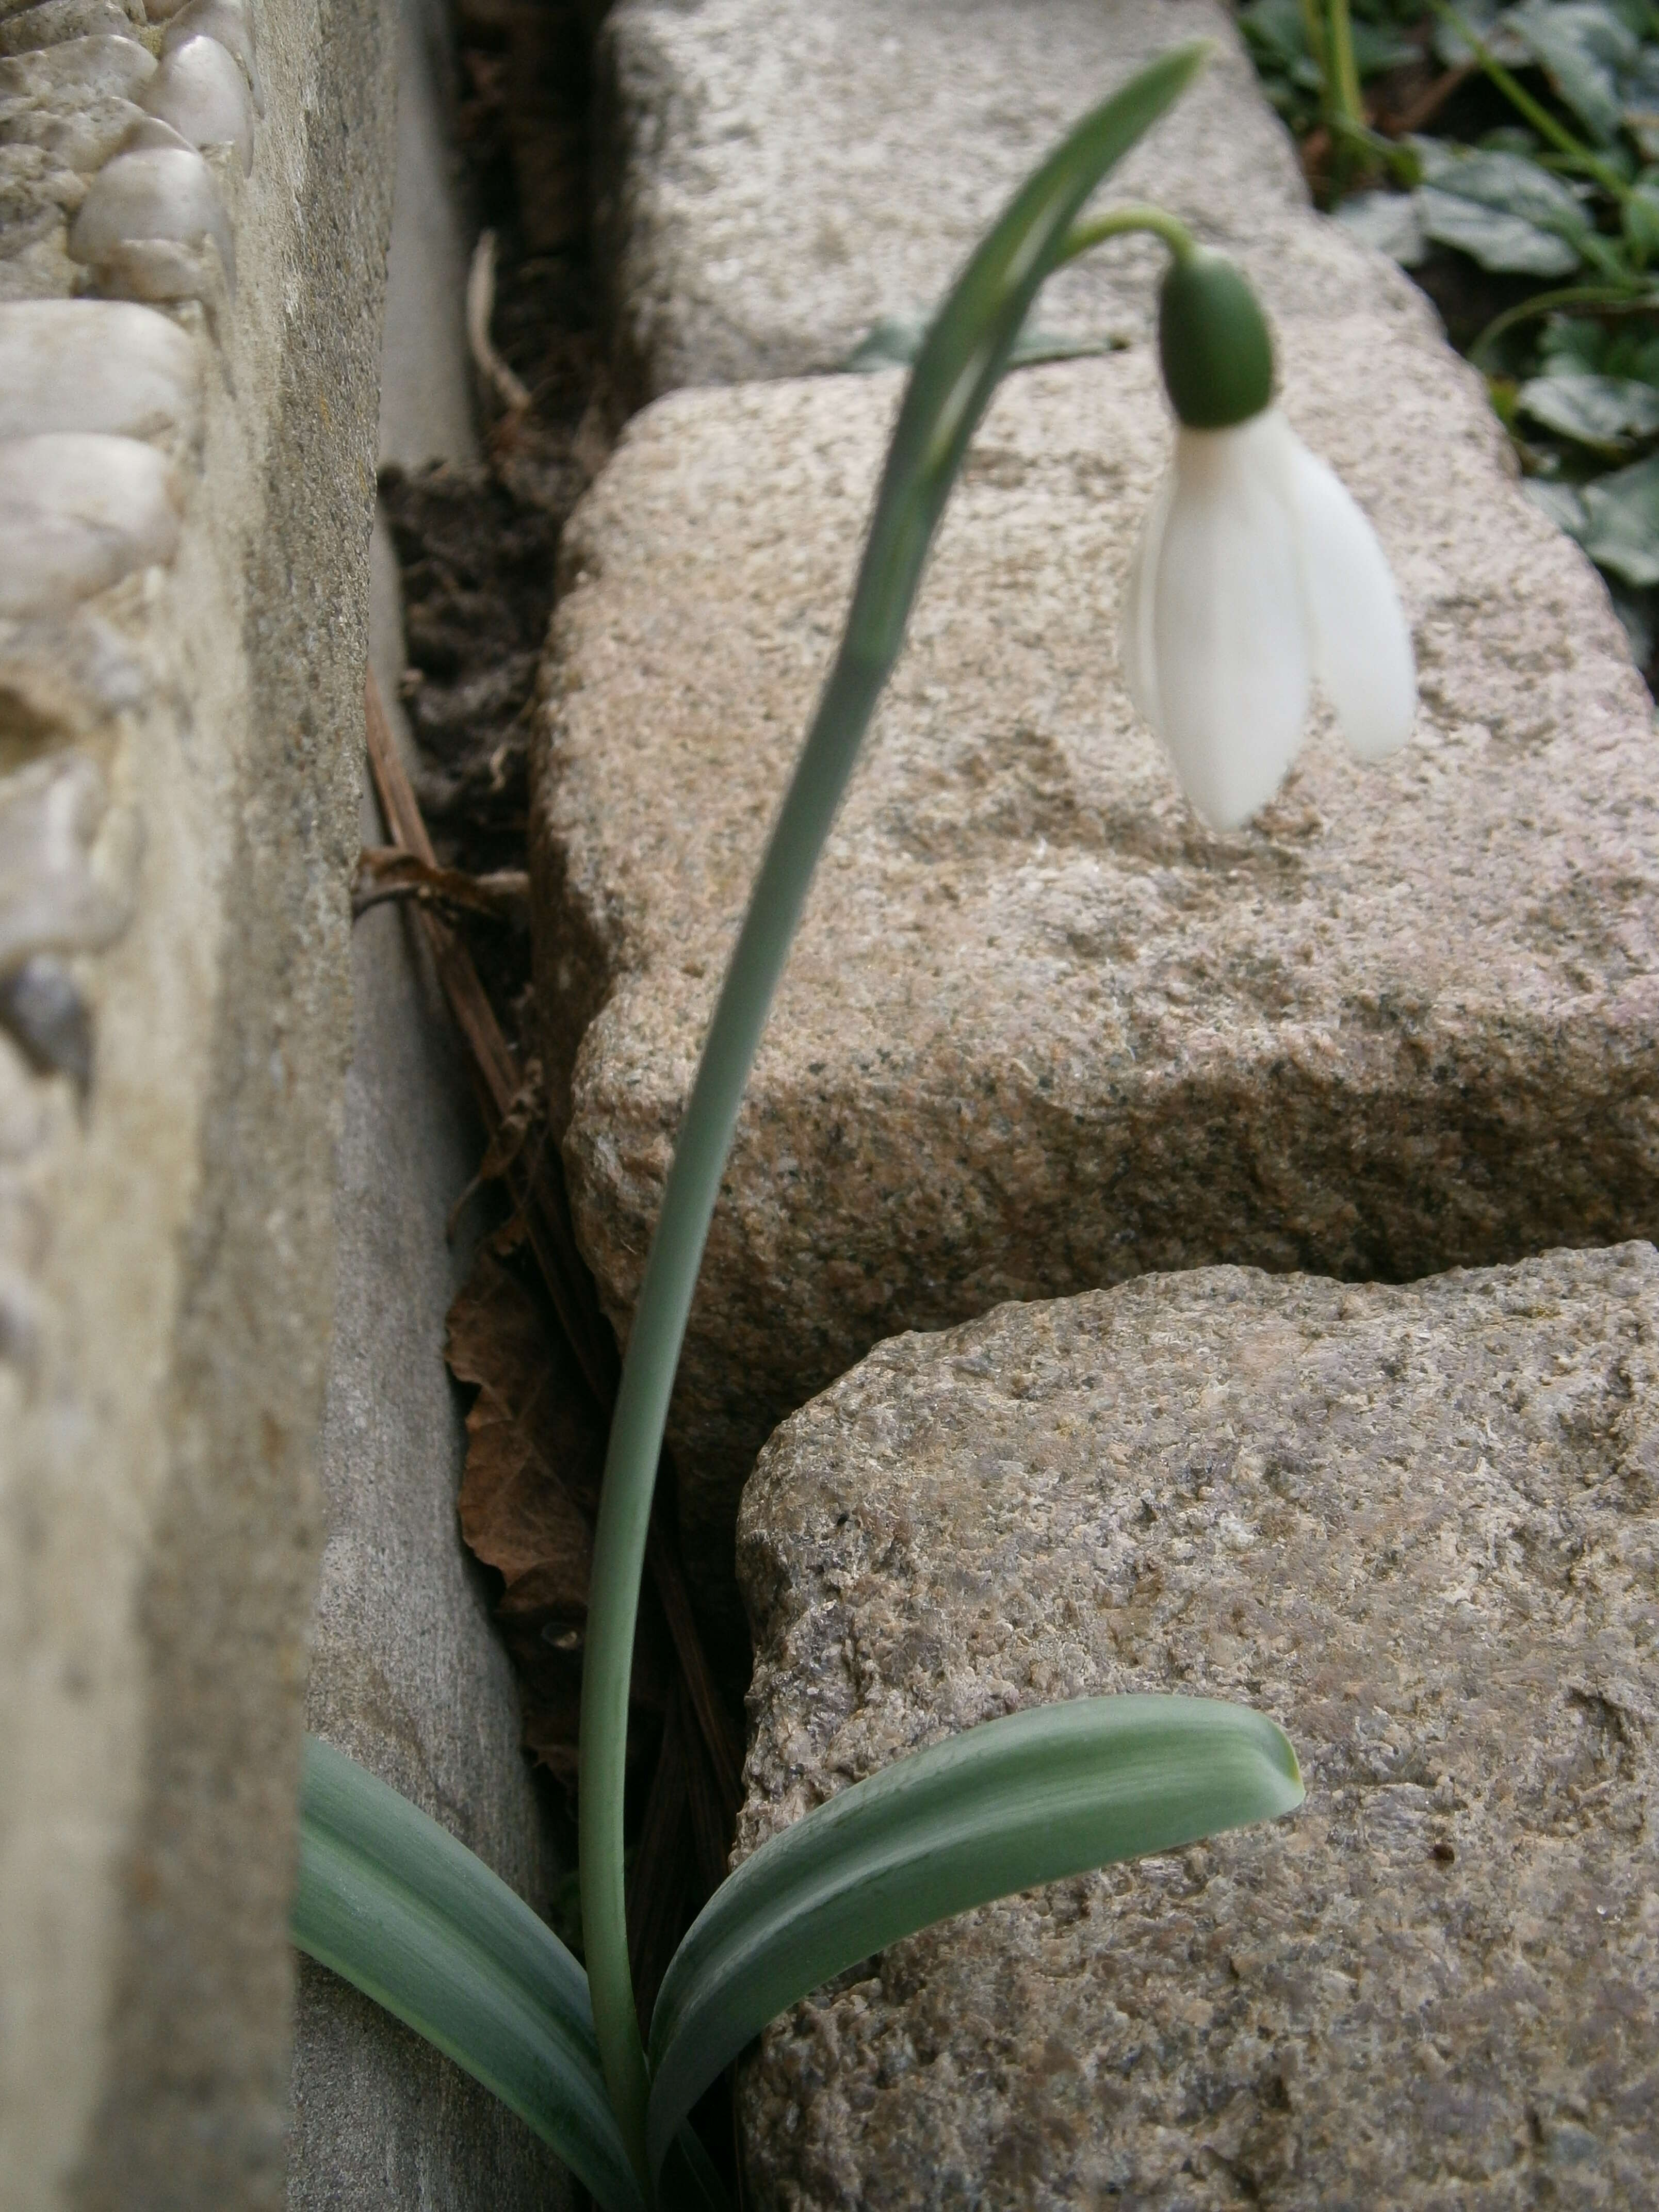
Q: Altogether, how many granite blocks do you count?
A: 3